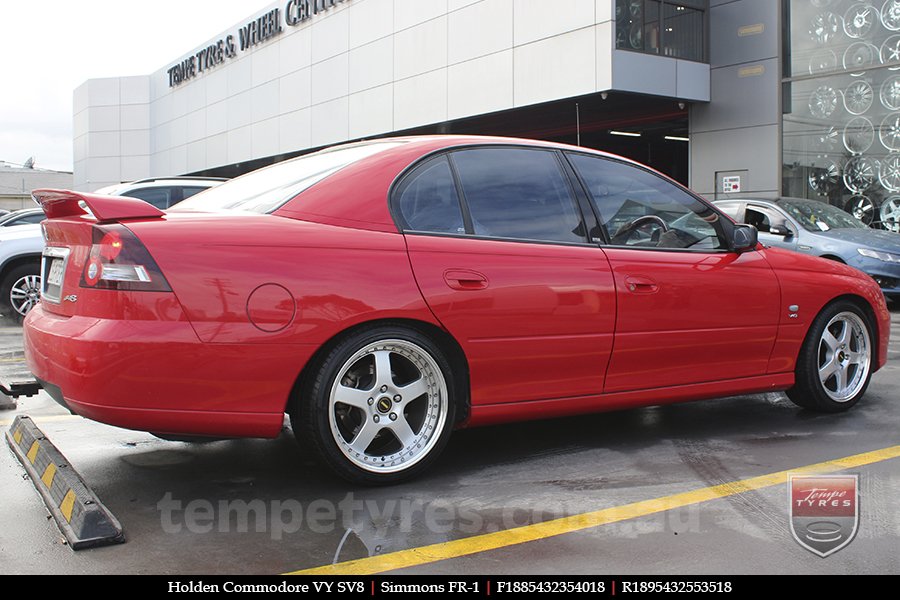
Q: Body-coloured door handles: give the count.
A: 2